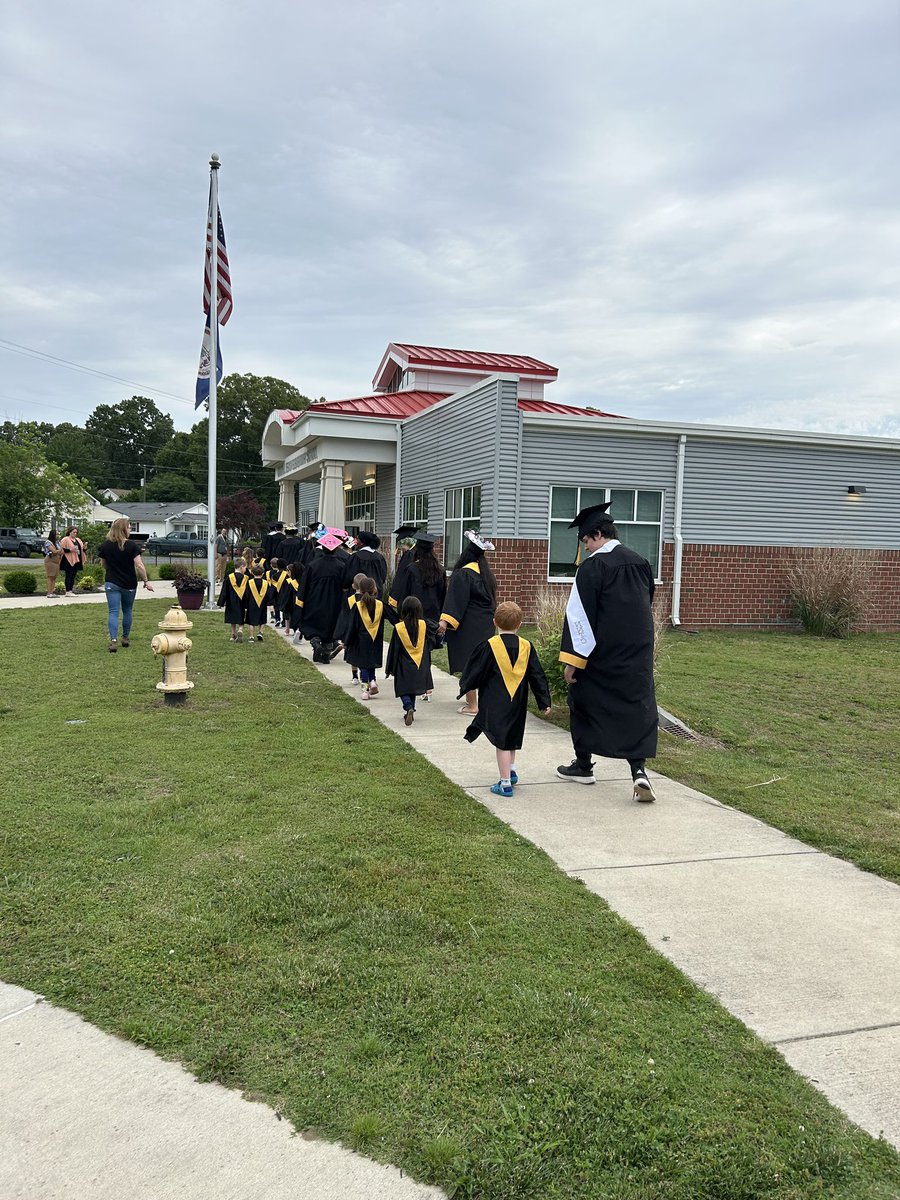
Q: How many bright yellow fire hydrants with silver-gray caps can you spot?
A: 0